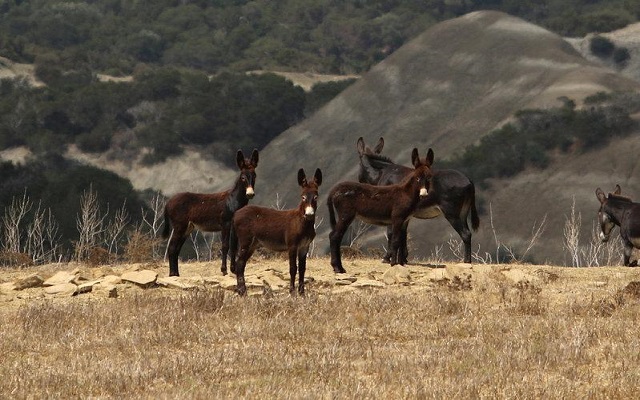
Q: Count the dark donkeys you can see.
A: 2